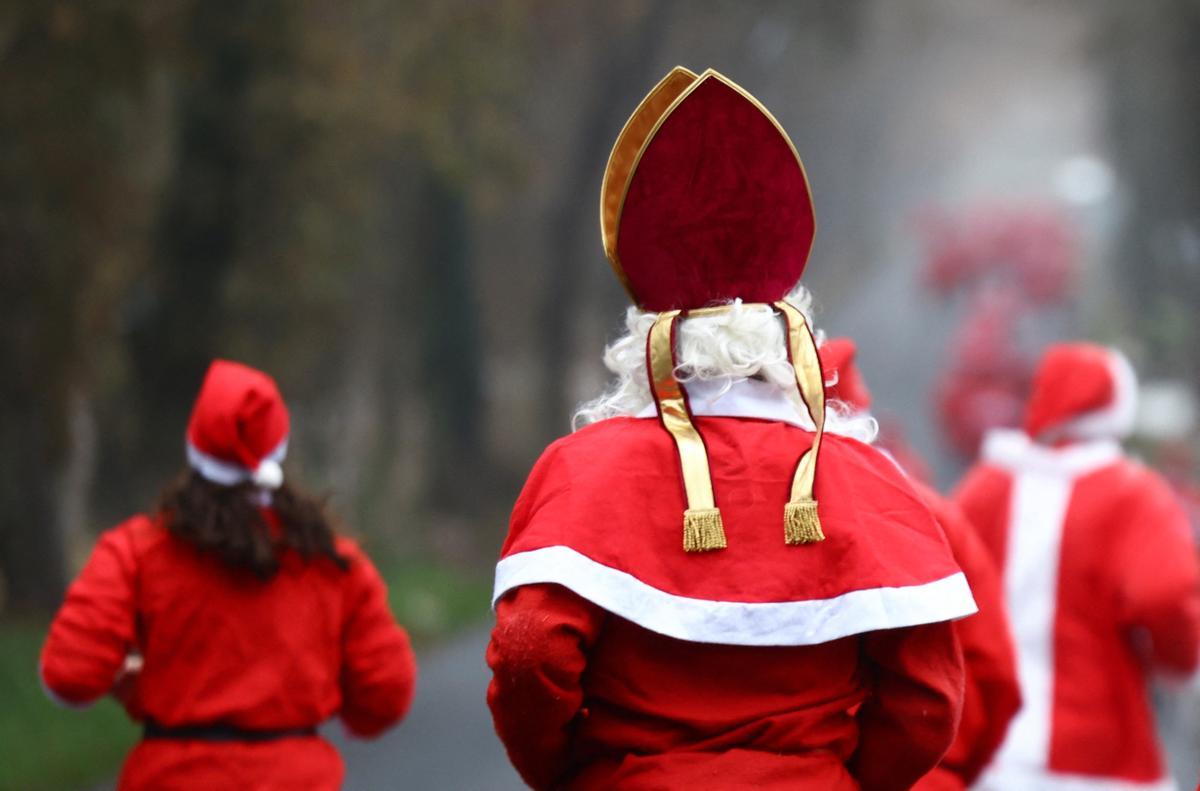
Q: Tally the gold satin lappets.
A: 2